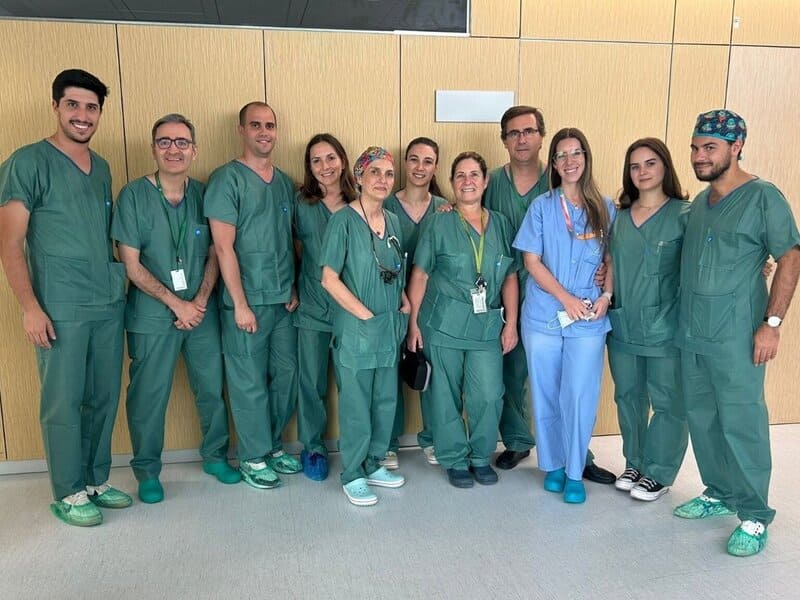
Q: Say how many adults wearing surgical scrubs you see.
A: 11